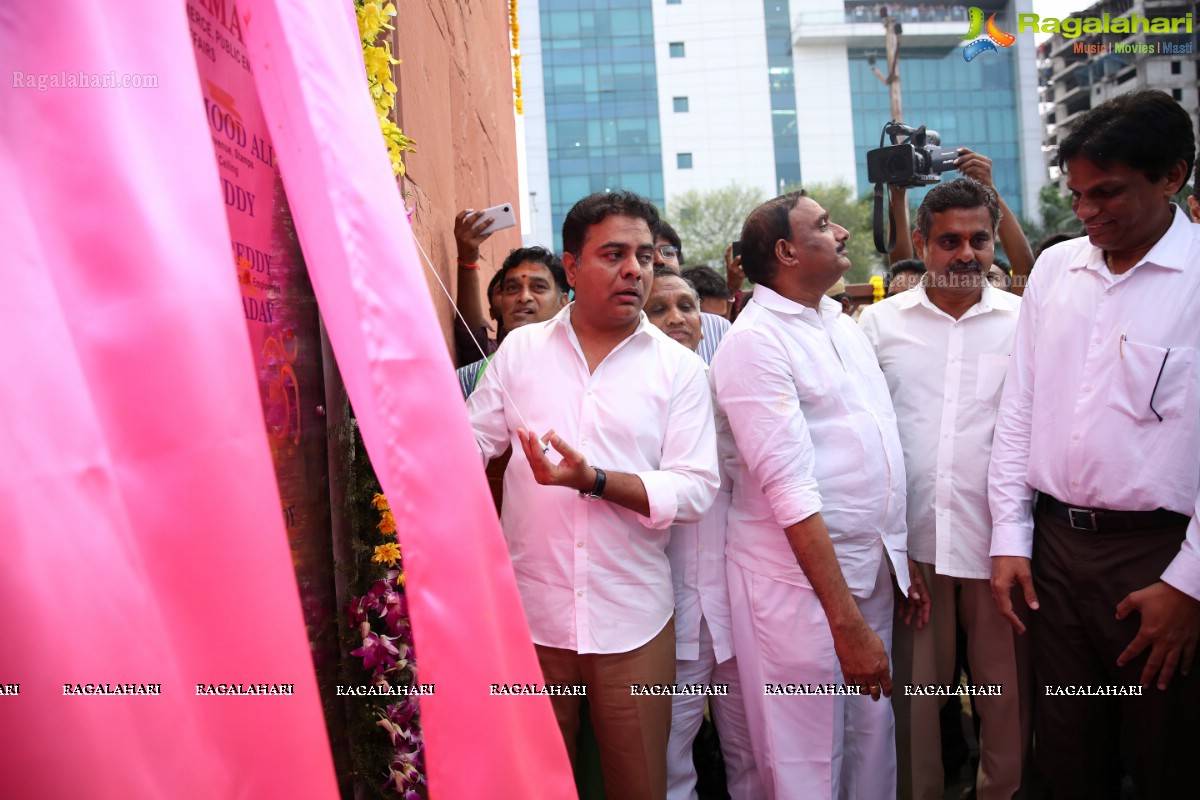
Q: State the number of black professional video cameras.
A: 1